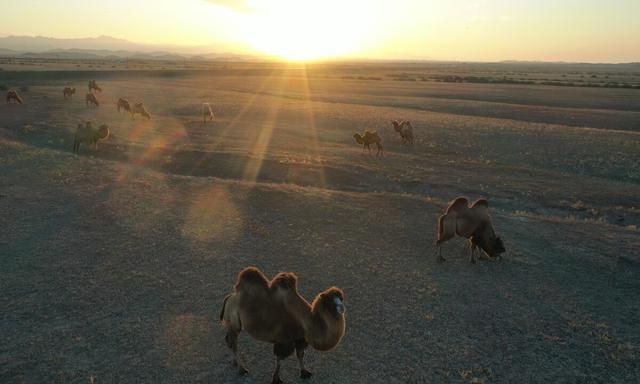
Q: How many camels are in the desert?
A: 12